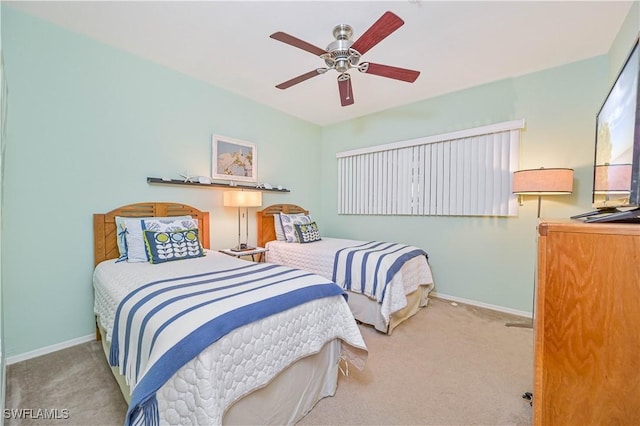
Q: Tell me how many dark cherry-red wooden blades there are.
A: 5